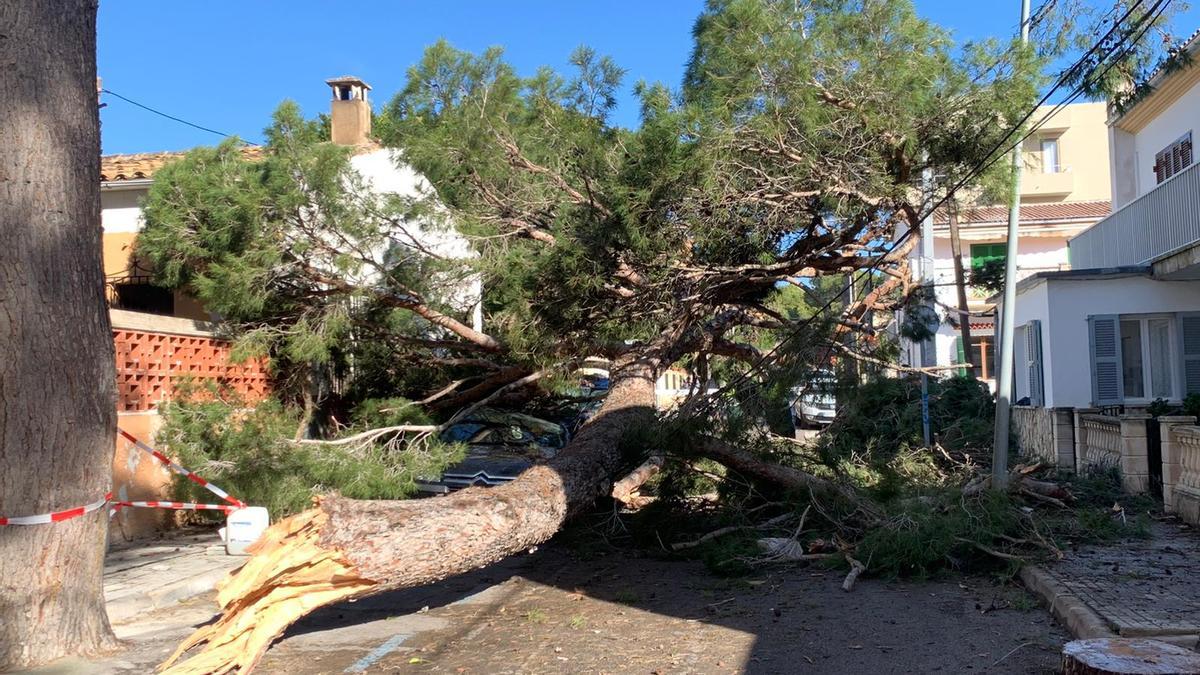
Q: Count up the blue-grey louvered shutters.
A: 3